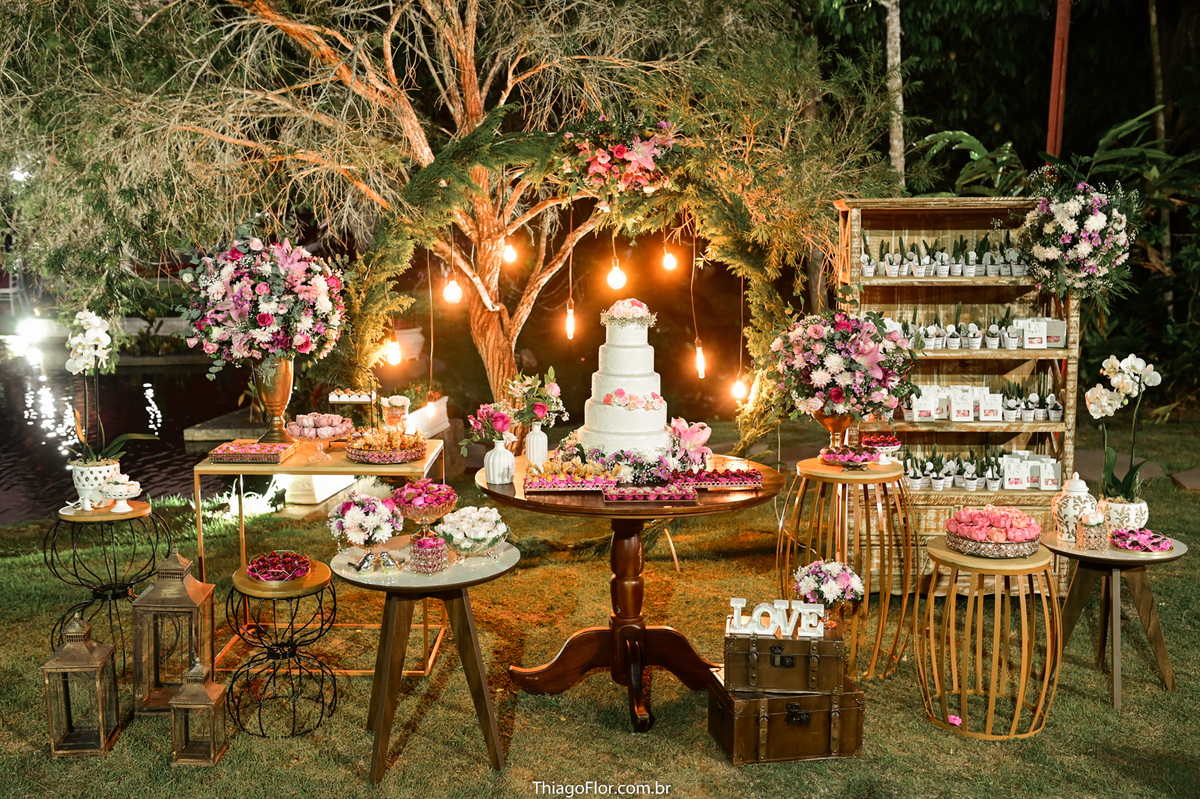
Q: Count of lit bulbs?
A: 9